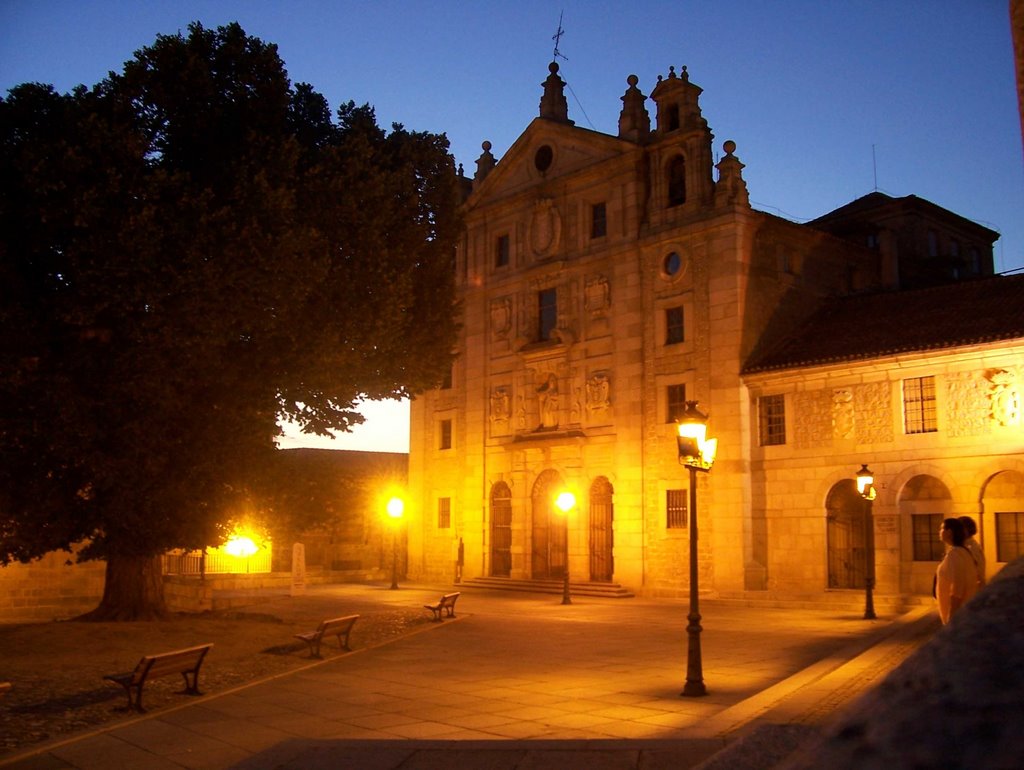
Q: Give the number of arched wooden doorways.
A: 4